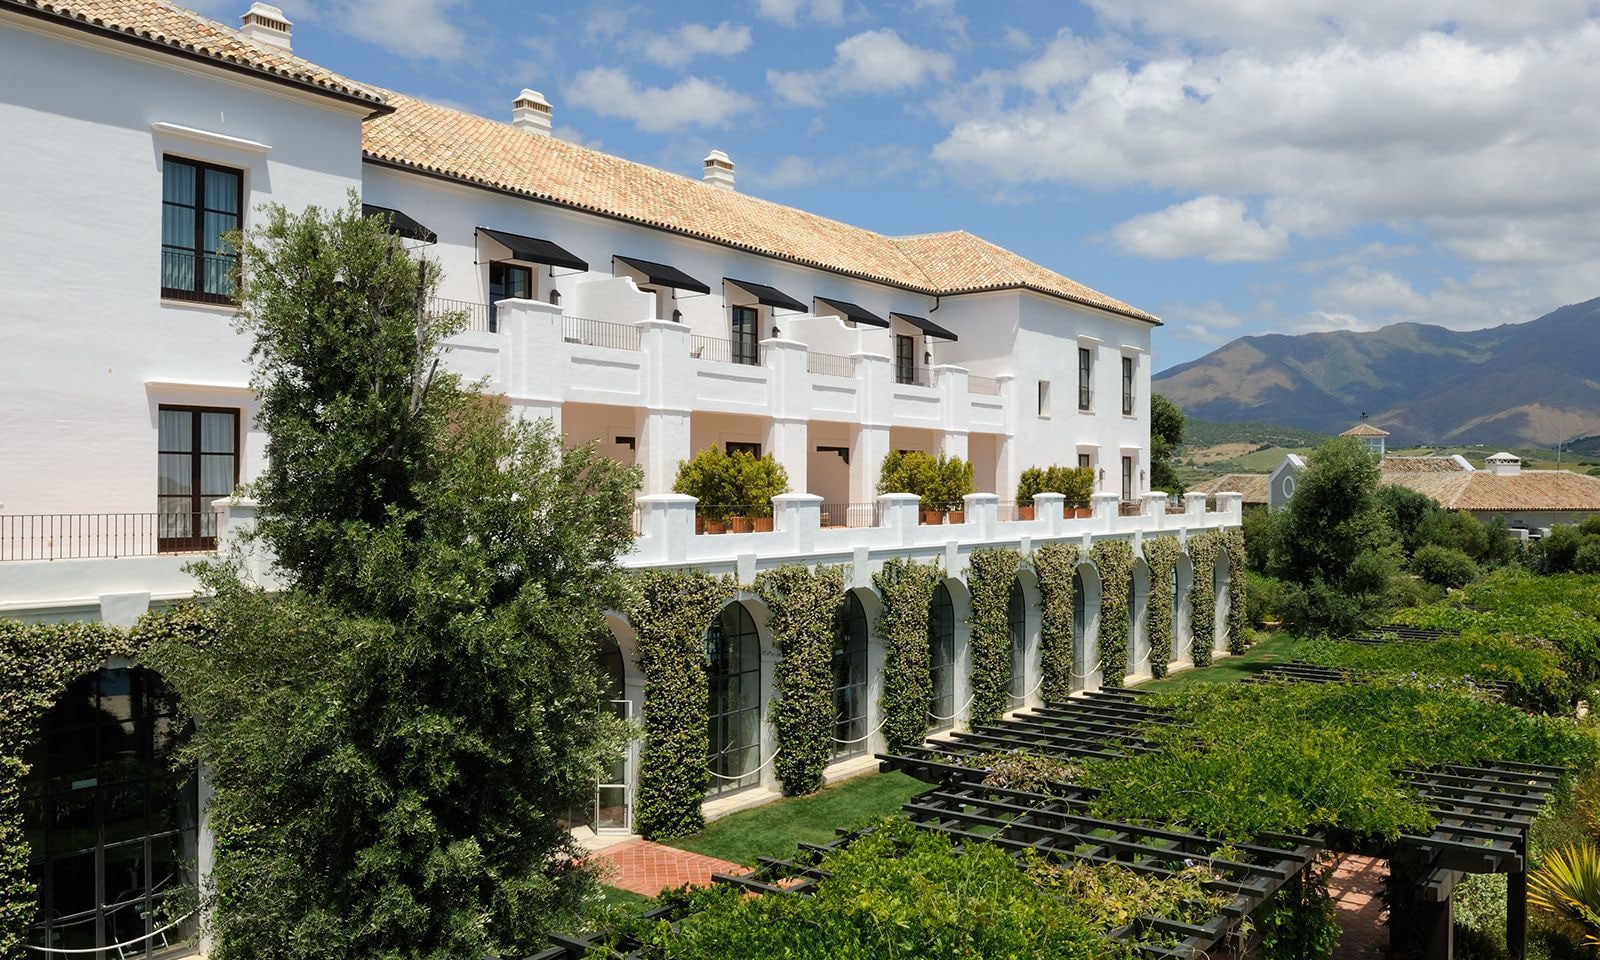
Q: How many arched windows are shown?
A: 10